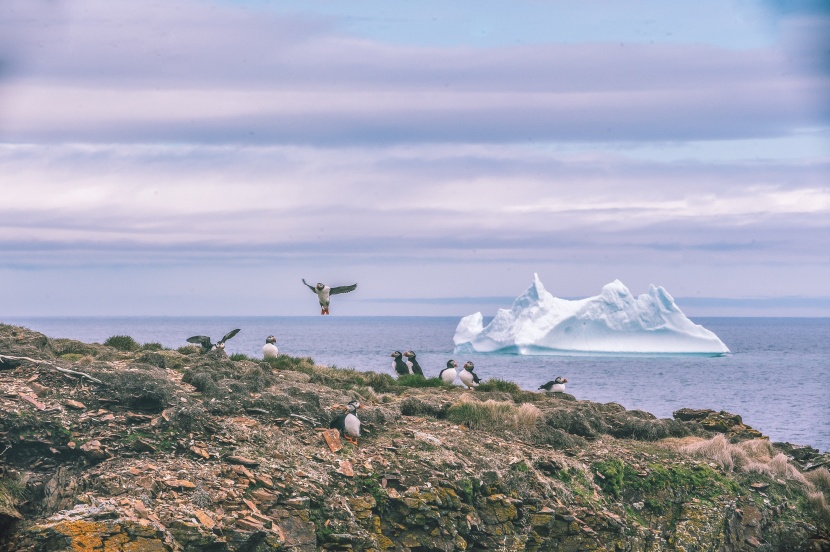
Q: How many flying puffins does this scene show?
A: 1